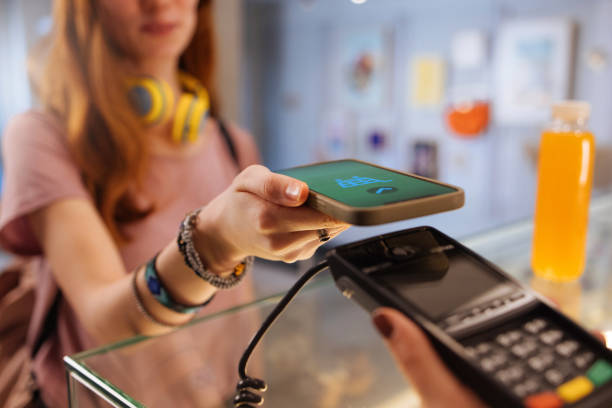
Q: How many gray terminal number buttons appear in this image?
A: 12